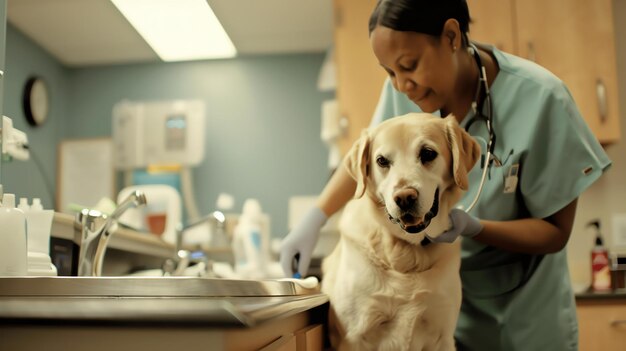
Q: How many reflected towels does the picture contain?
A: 0